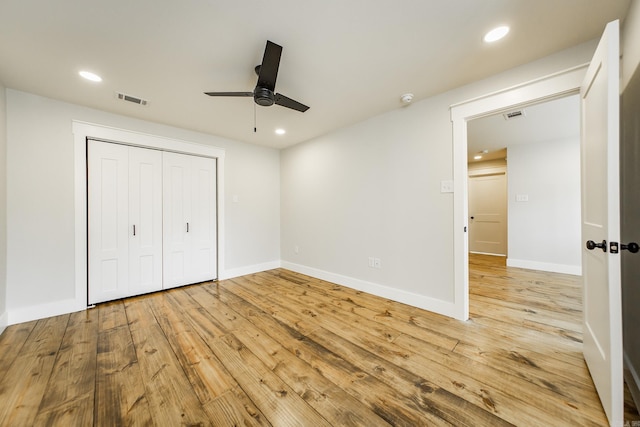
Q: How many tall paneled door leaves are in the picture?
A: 6